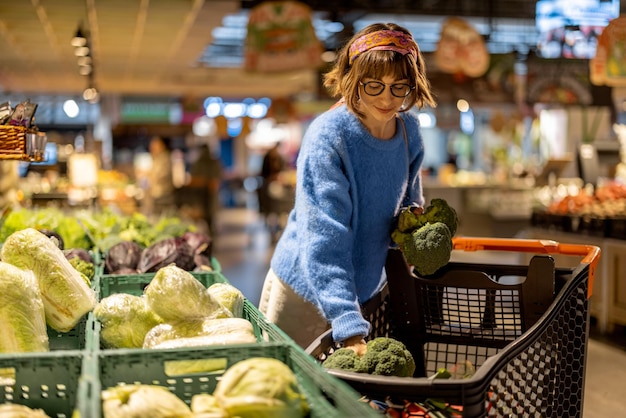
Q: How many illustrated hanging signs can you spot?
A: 3